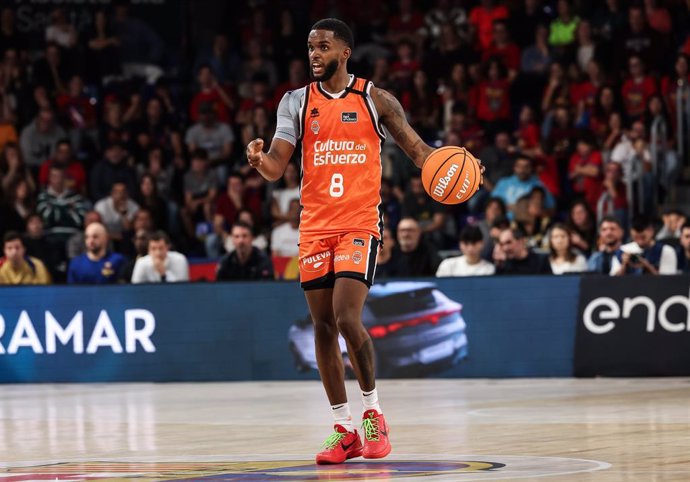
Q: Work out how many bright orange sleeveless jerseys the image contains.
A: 1